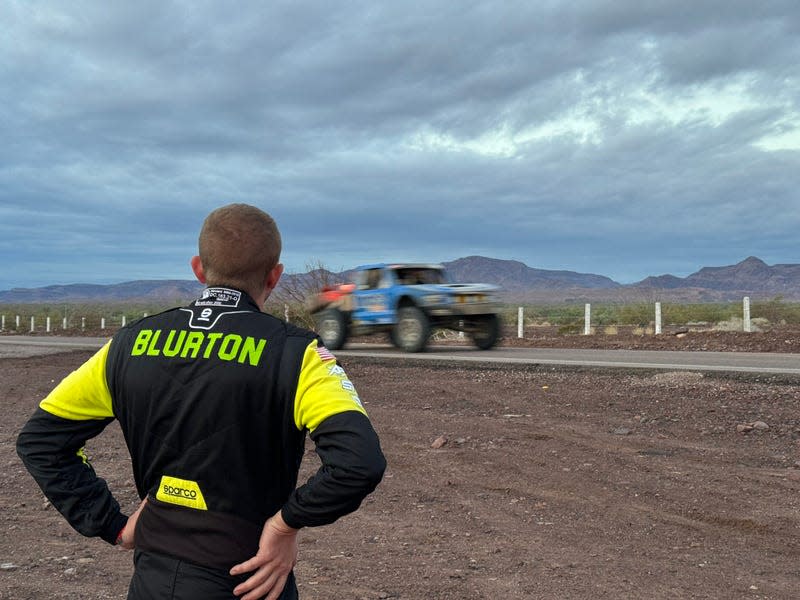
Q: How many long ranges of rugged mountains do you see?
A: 1